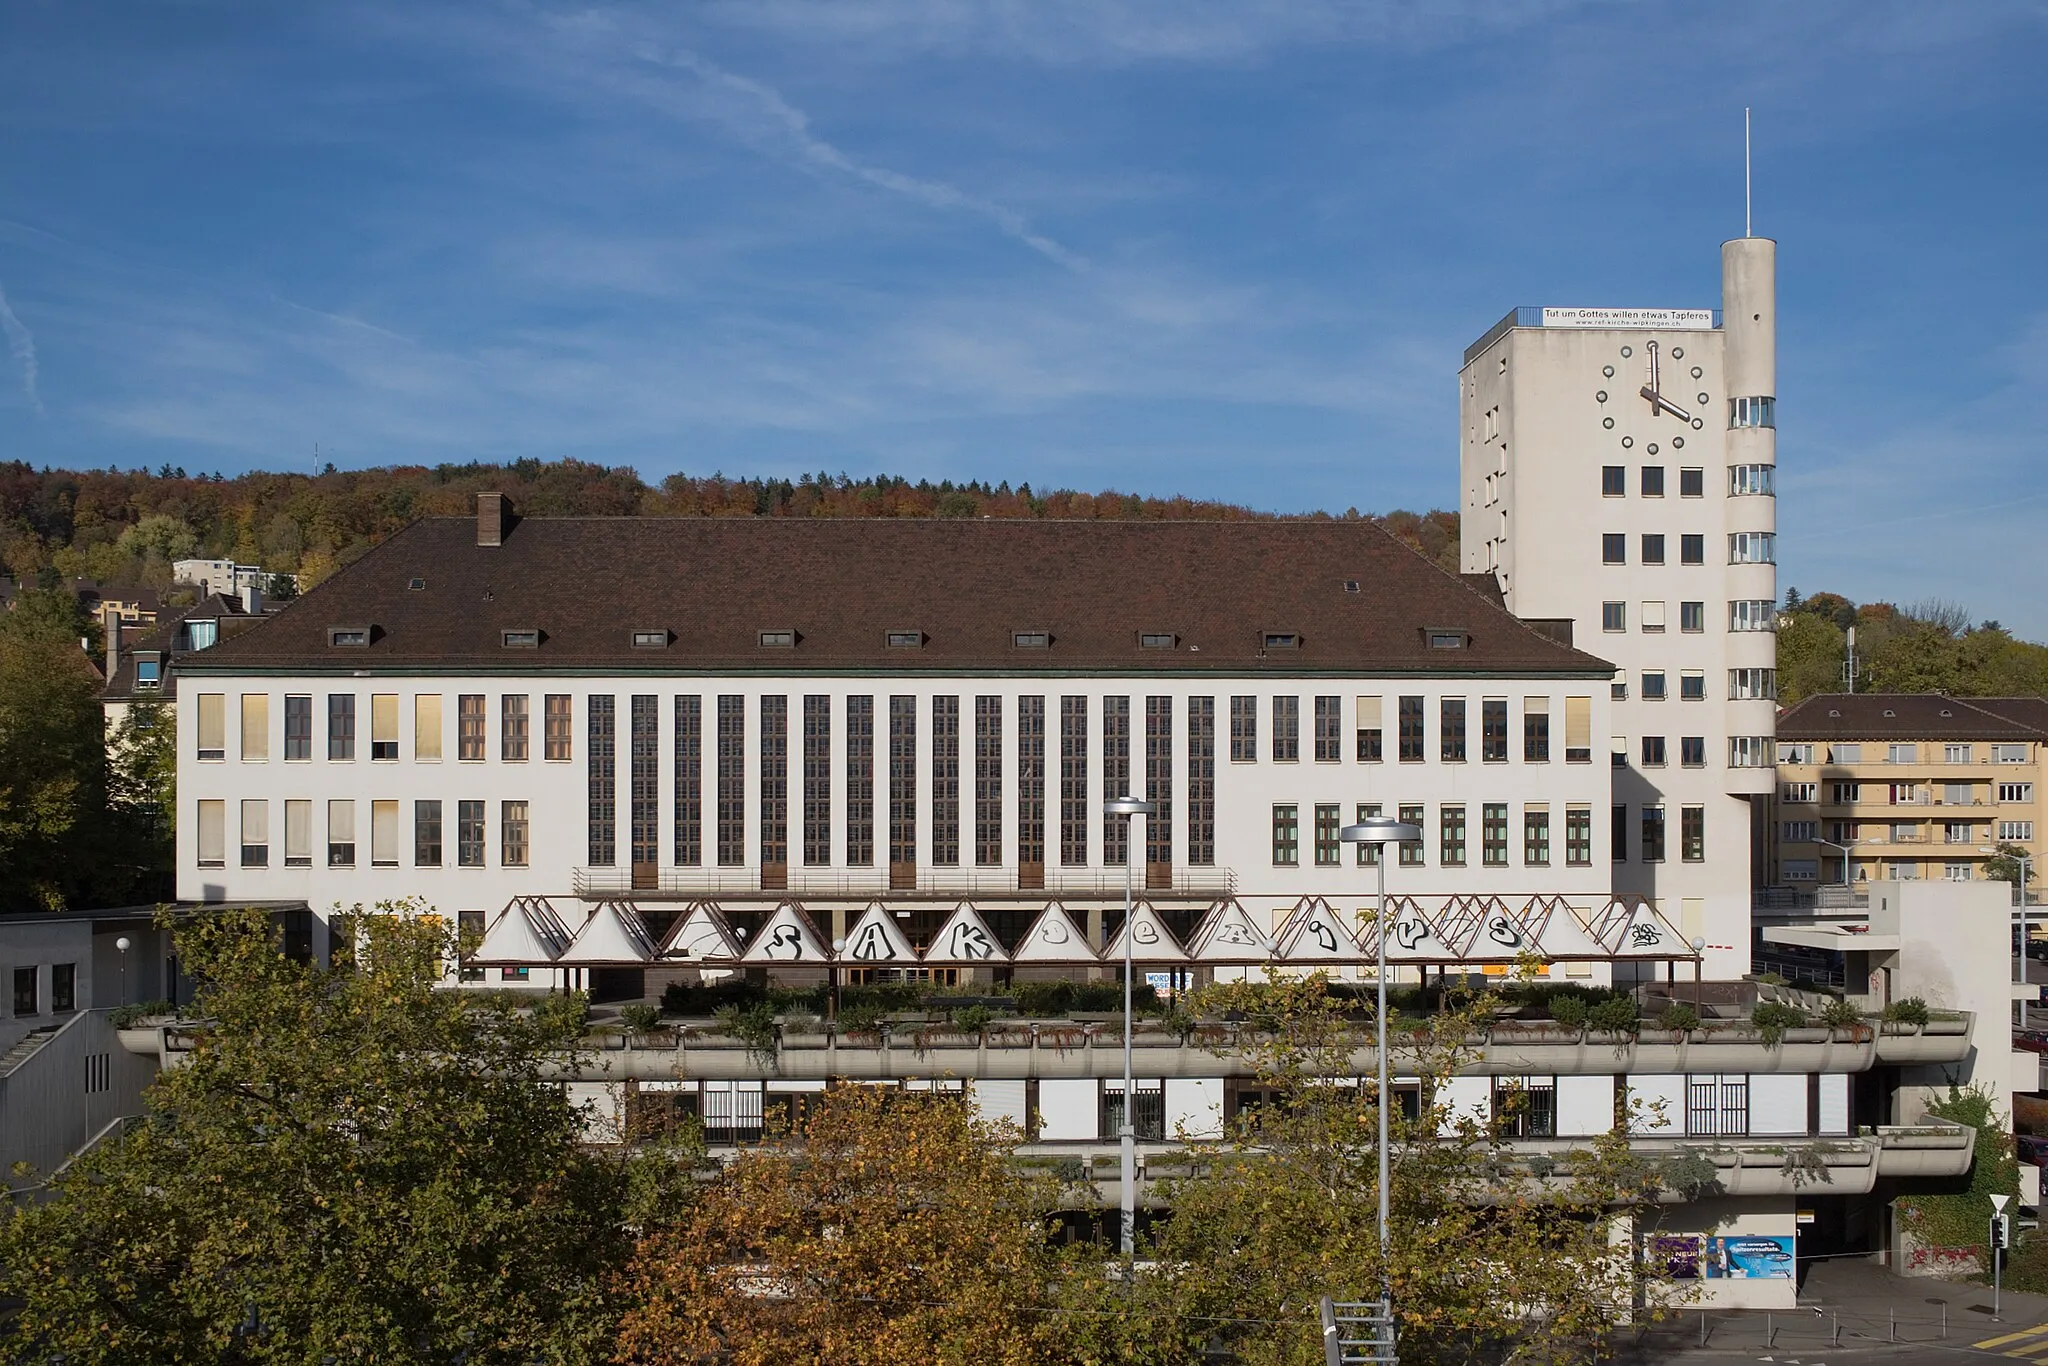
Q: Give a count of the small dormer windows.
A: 9